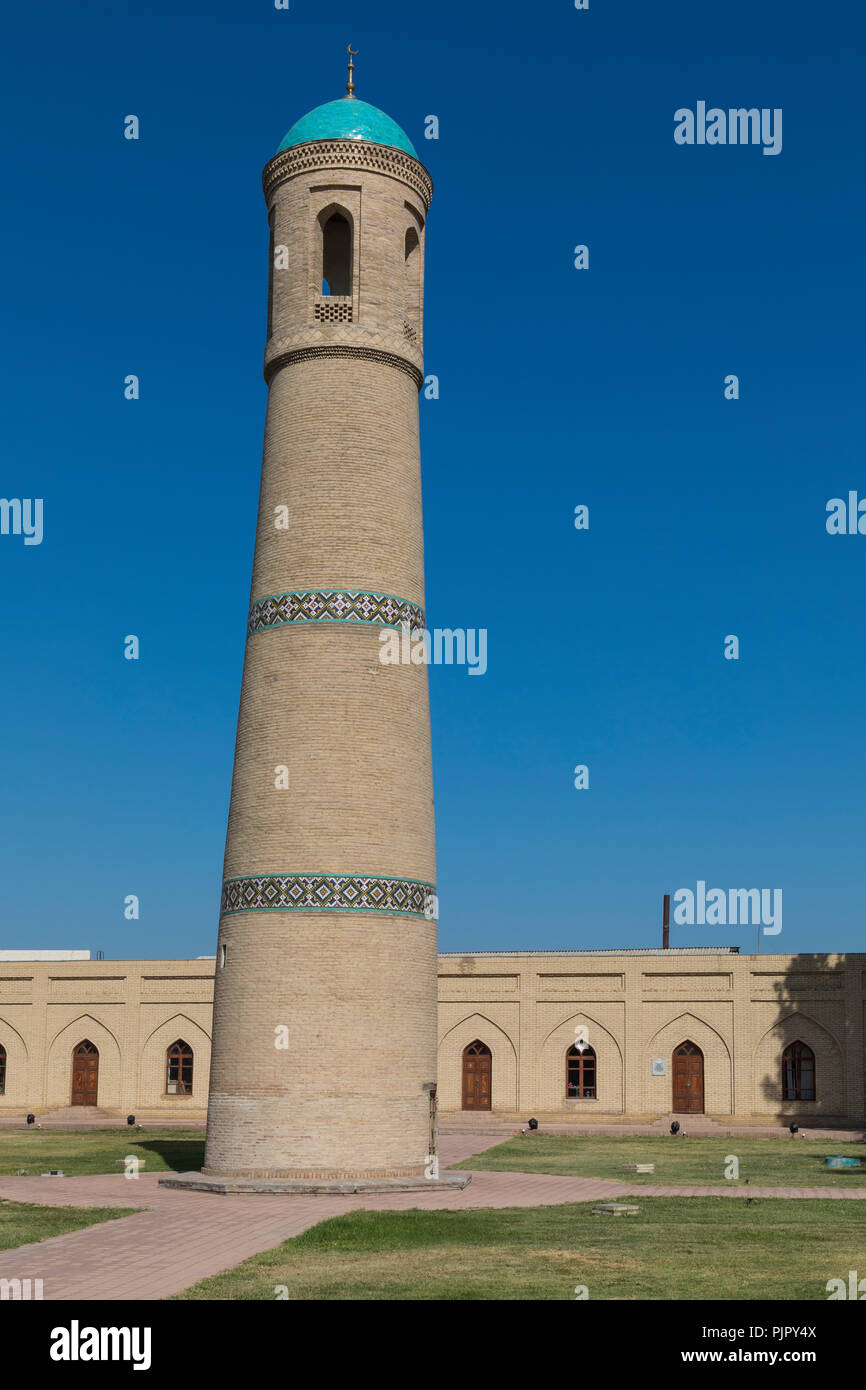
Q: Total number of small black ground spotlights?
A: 5